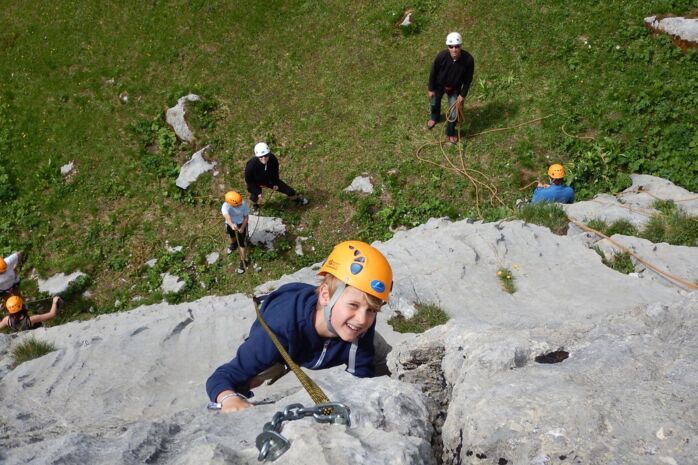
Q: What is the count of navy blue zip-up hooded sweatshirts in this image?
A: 1